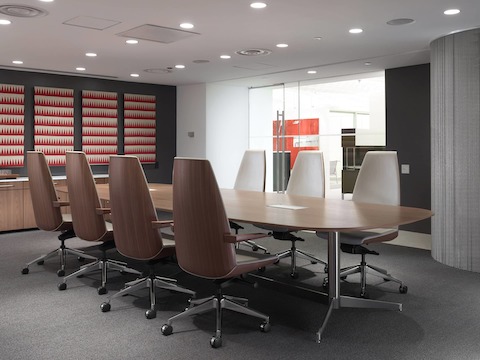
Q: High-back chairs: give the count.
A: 7